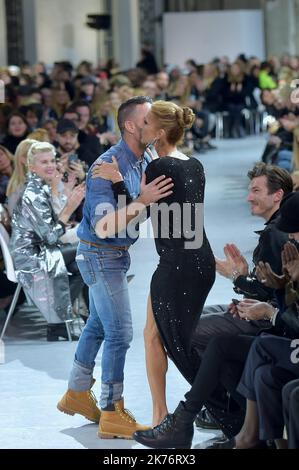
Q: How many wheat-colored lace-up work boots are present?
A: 2